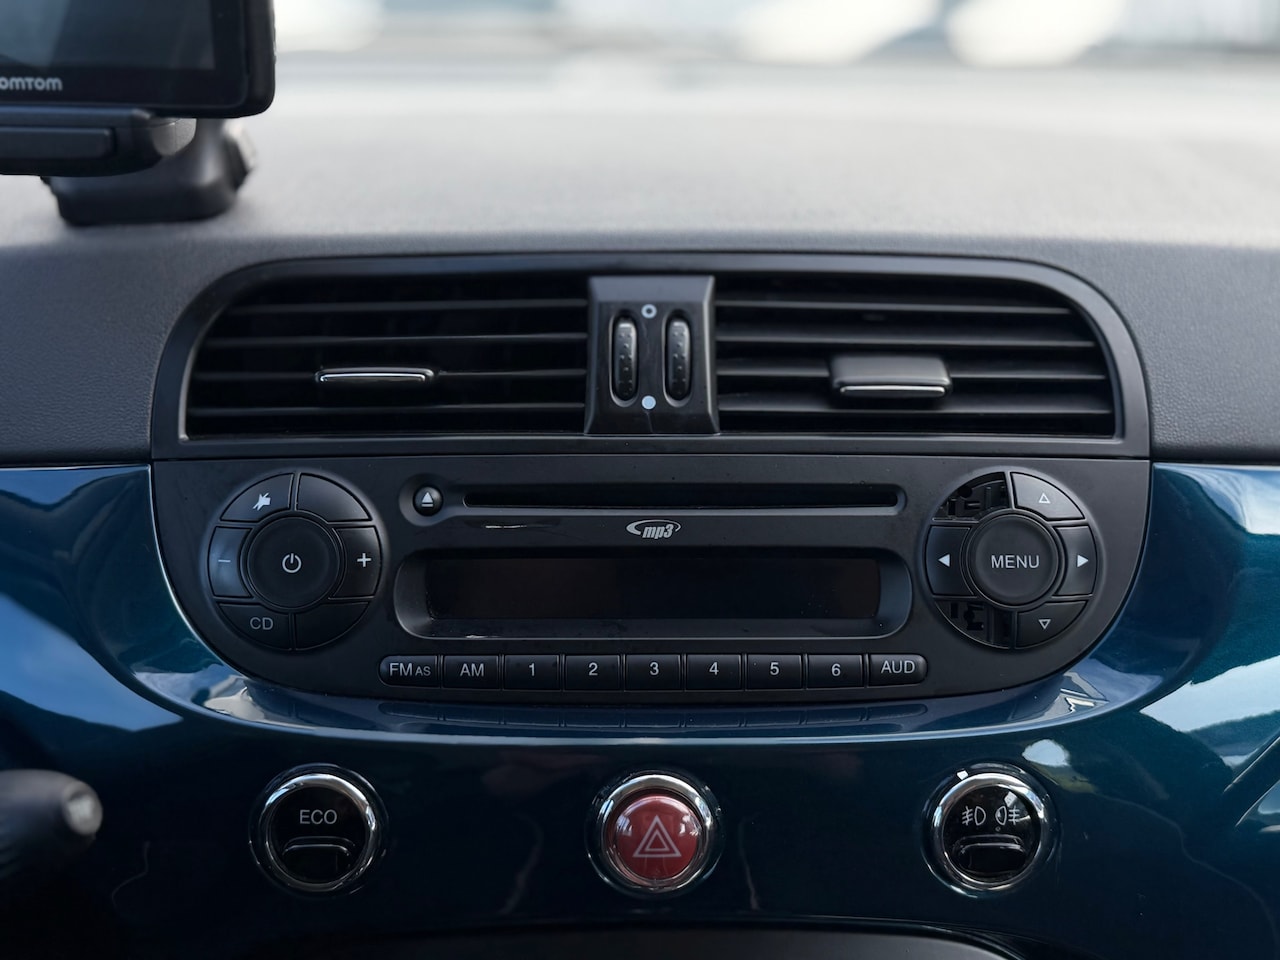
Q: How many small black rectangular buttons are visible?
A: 9